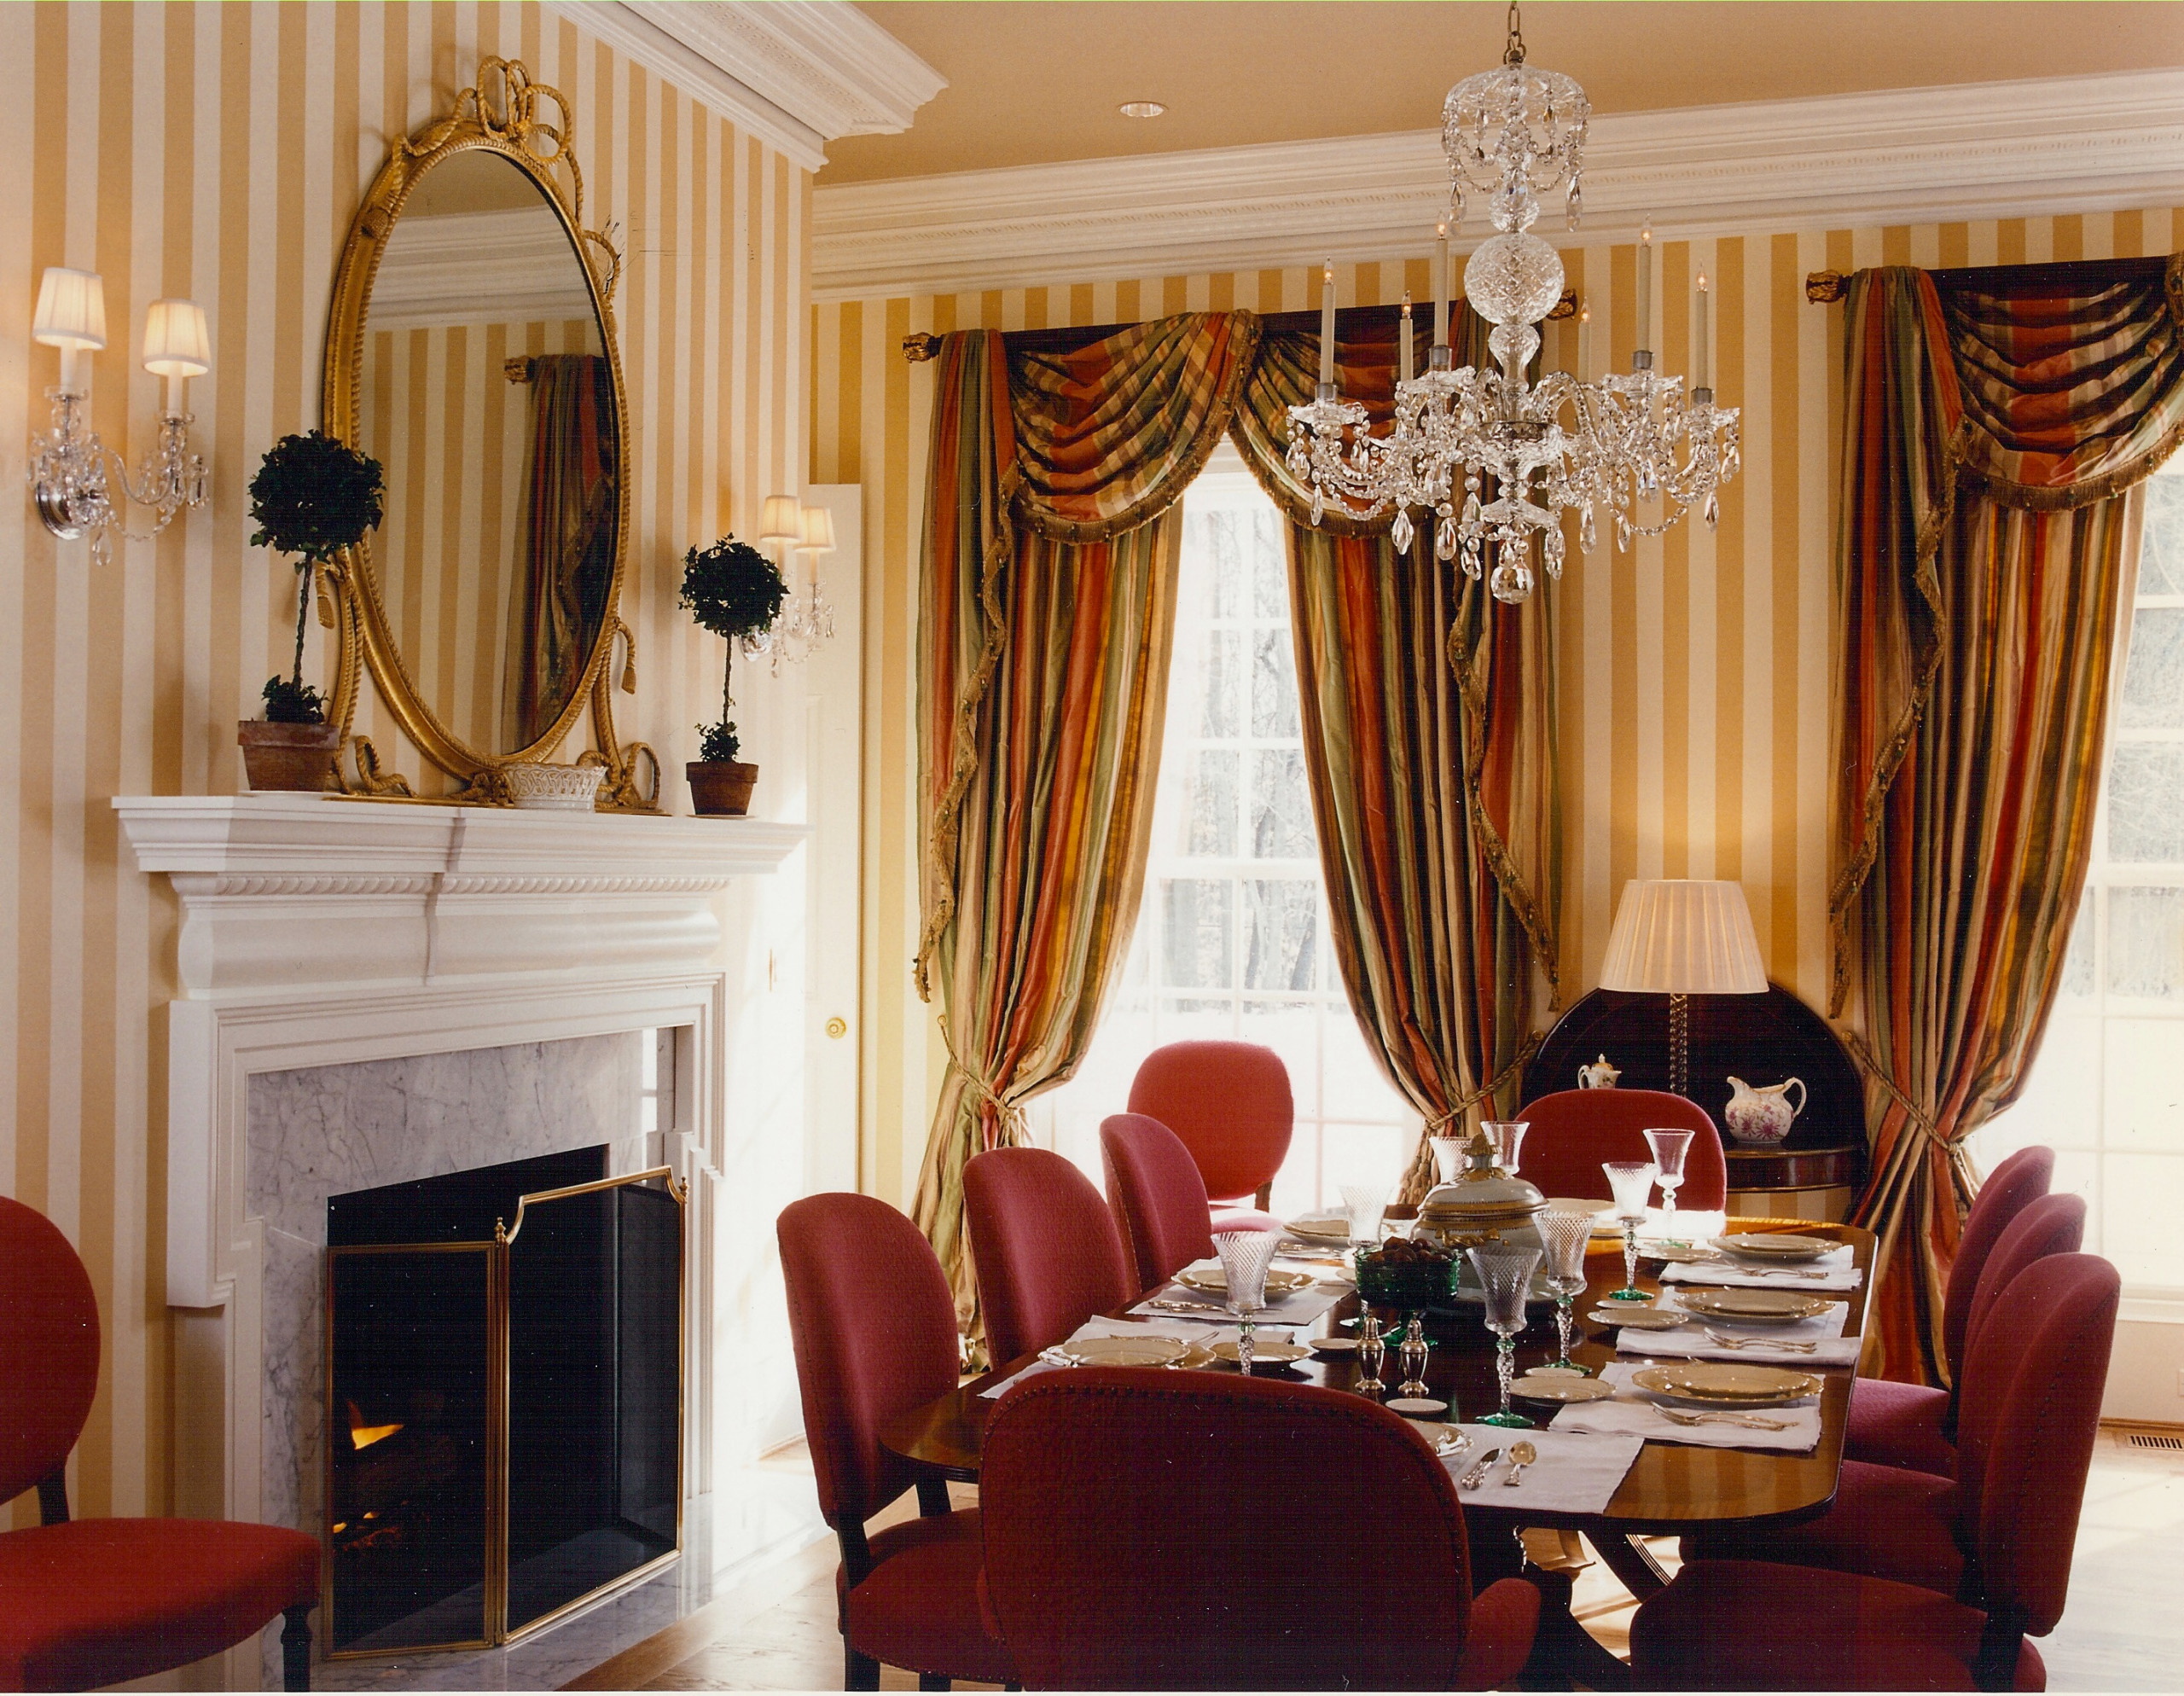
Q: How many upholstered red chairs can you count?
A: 10